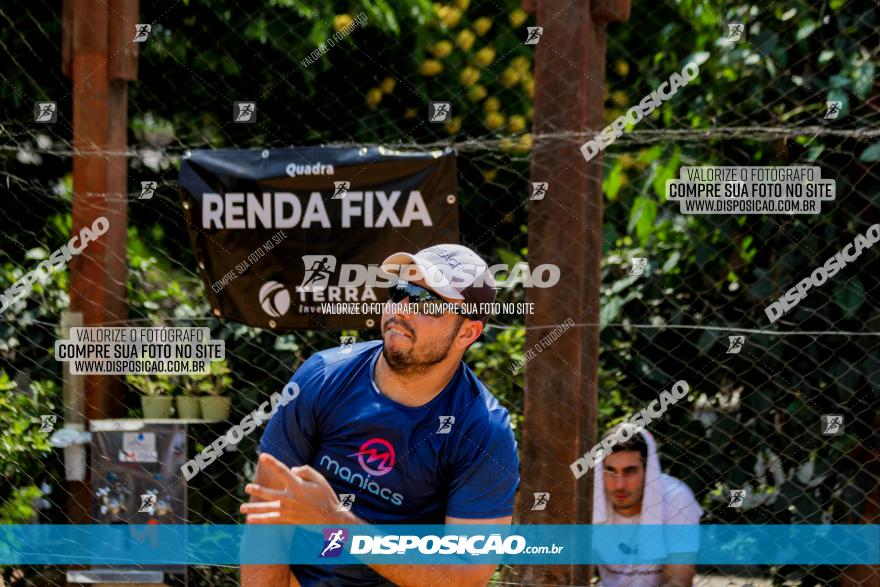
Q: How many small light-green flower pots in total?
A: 3